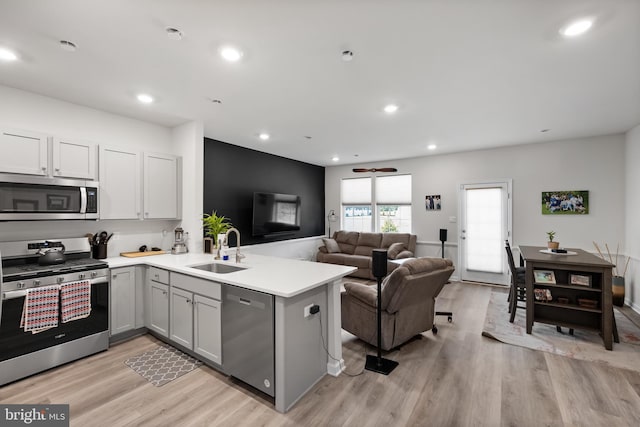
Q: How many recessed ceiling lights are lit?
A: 8